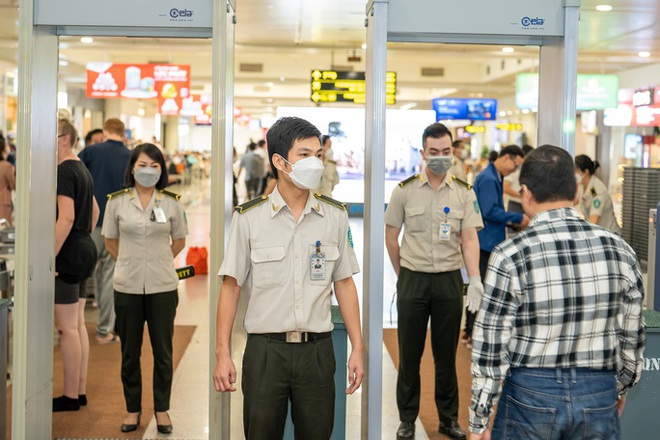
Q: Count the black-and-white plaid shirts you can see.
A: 1